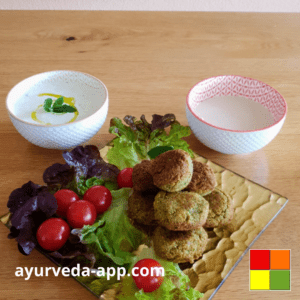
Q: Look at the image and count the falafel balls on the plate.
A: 7